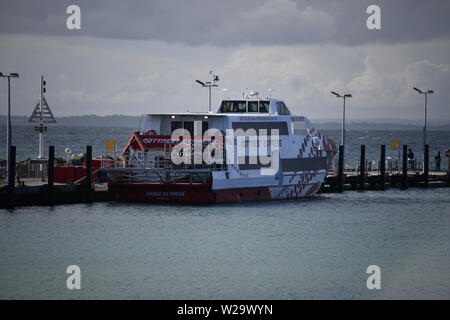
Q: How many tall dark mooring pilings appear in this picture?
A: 8